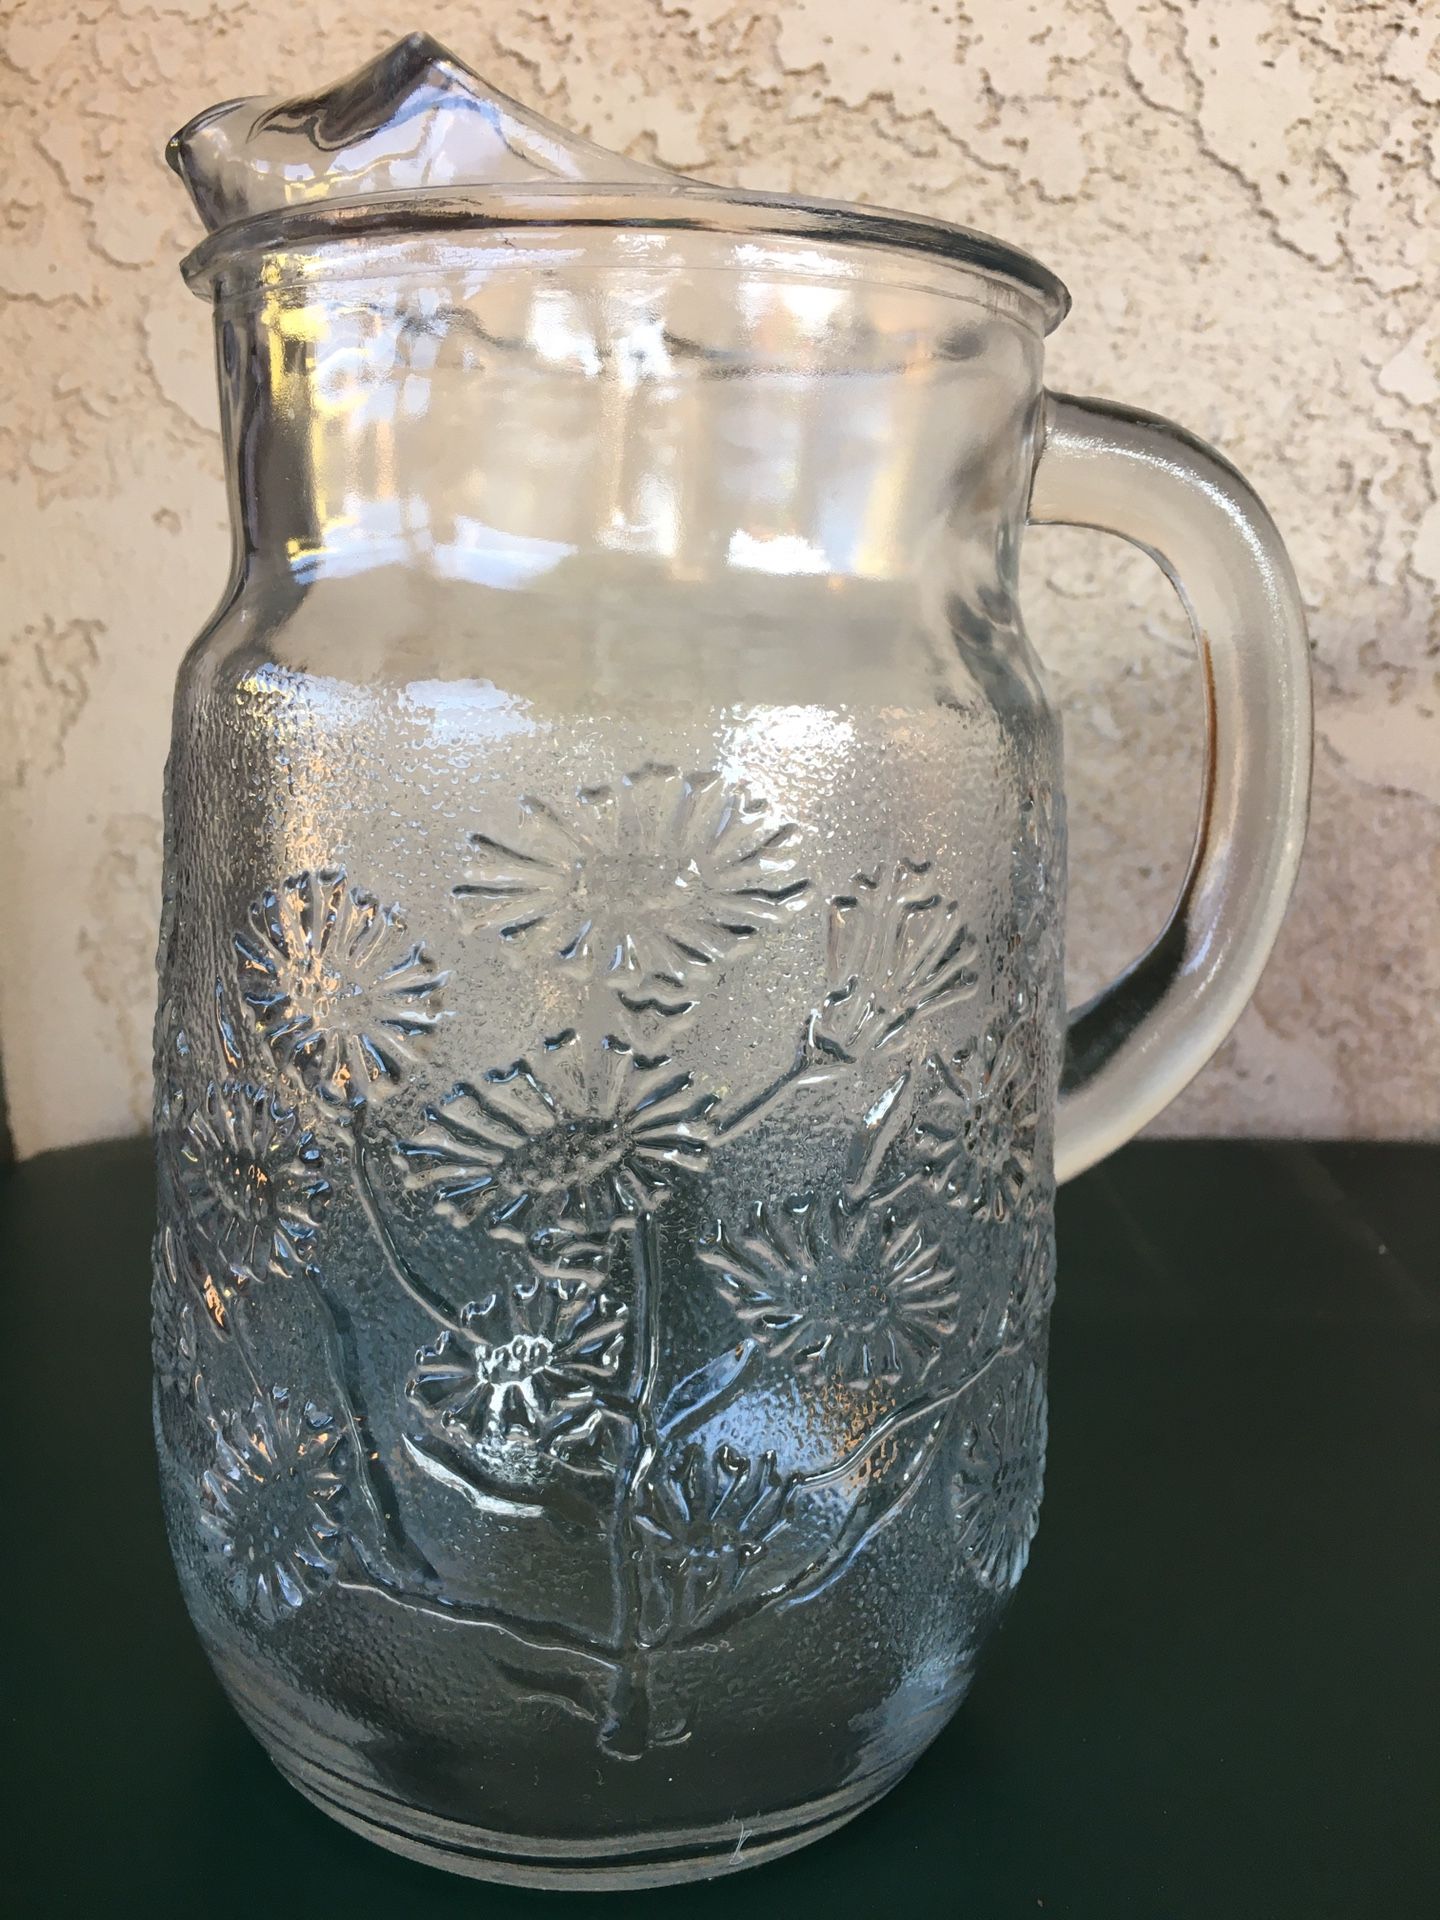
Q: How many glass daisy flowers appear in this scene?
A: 11